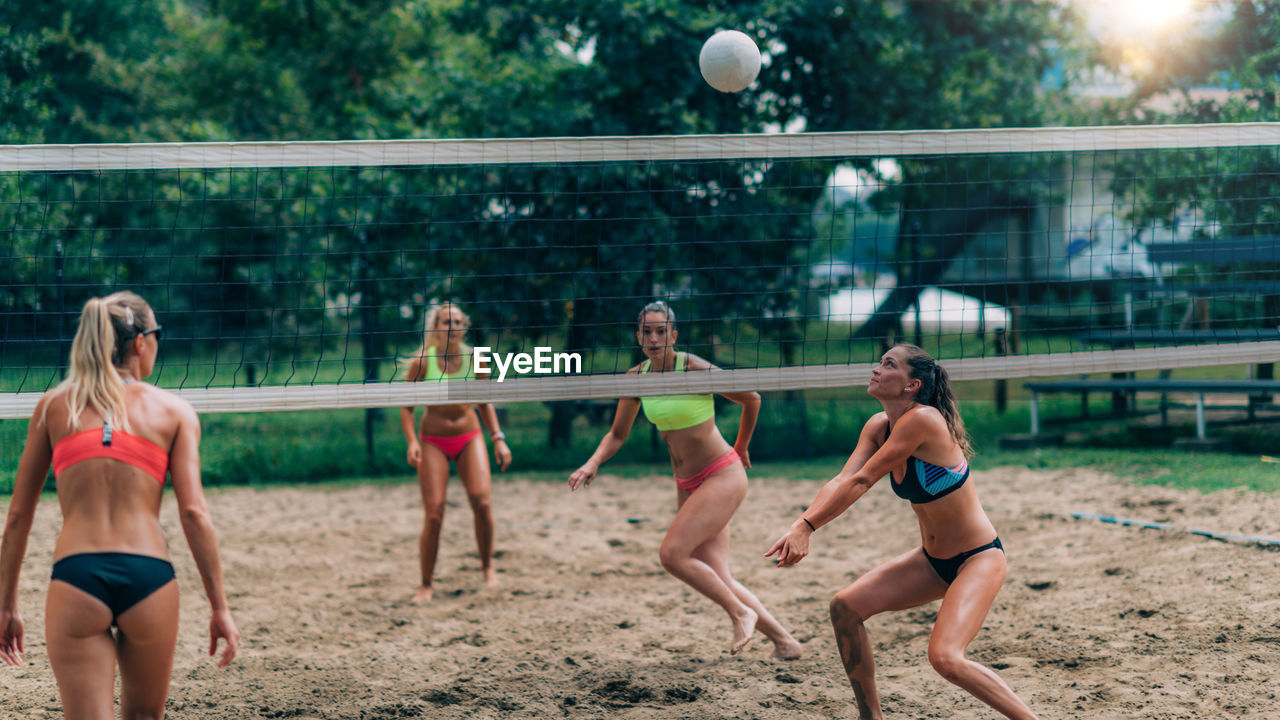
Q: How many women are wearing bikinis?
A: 4